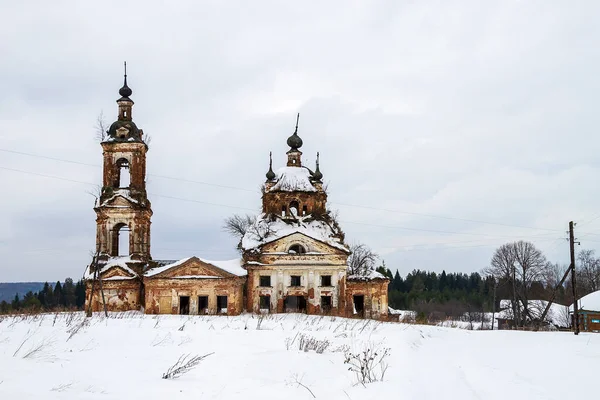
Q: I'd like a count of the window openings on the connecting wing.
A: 3